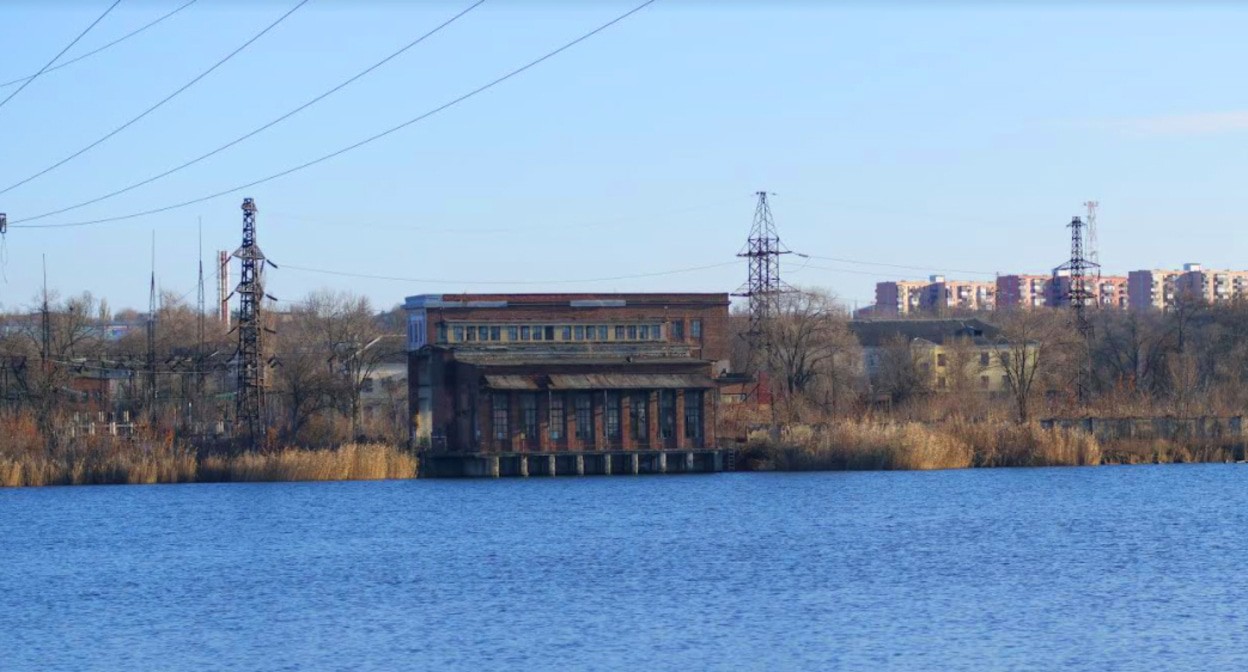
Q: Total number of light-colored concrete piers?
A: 8